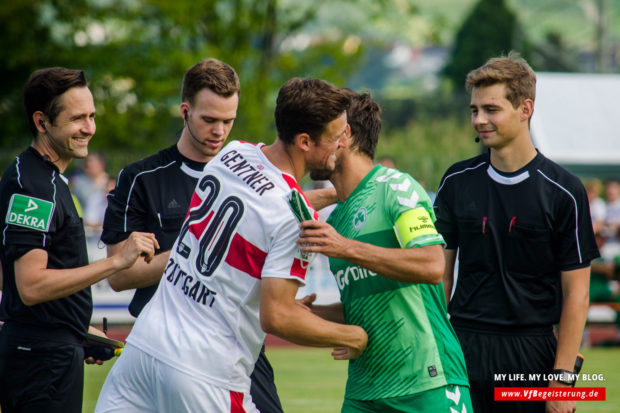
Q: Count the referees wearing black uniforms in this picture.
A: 3